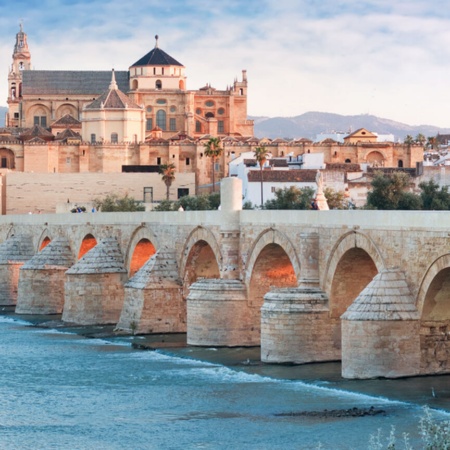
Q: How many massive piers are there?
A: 7